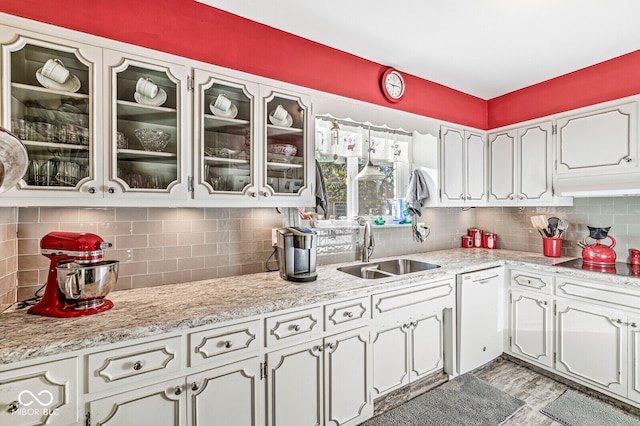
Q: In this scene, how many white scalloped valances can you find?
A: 1